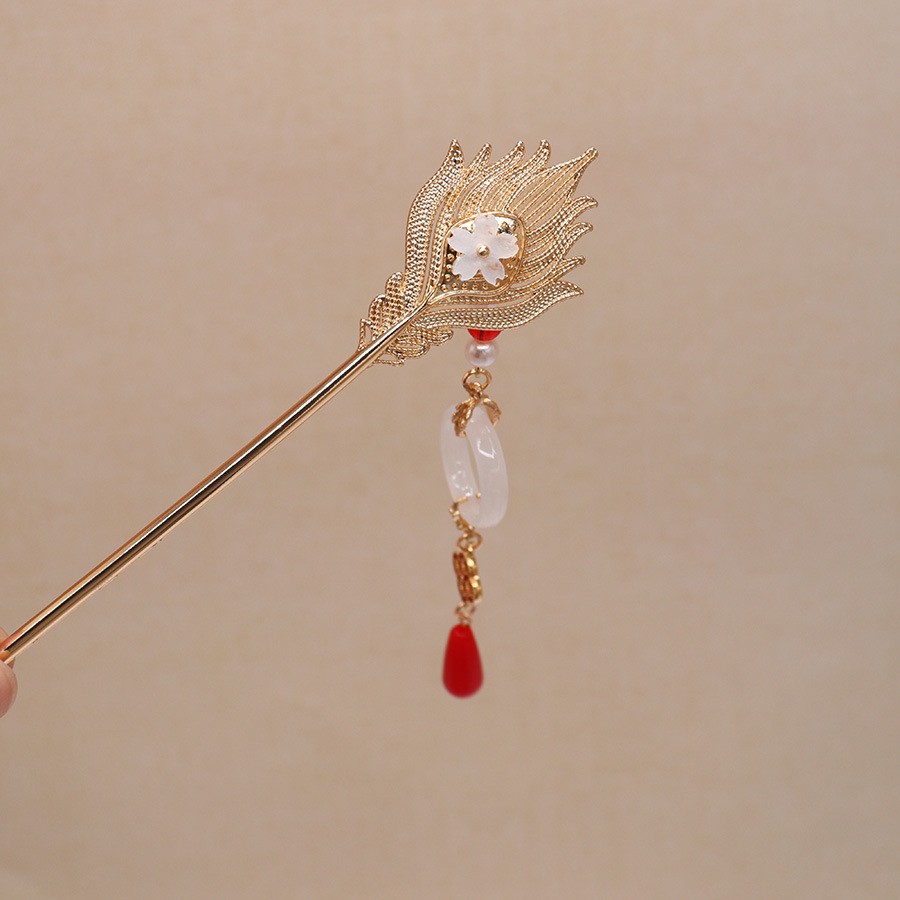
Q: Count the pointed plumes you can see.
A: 9